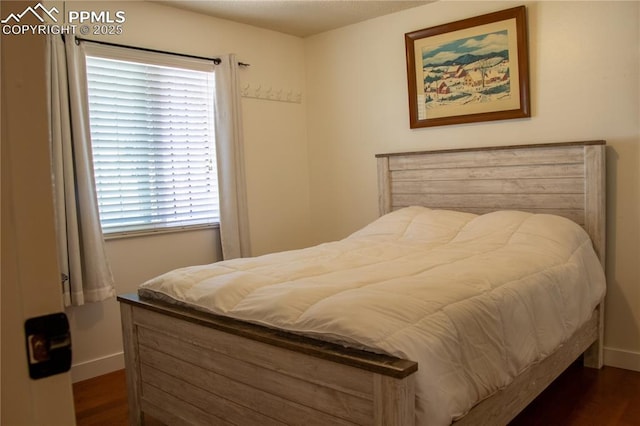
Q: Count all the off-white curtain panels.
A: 2